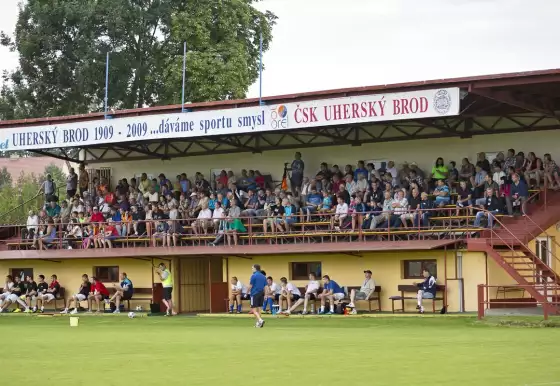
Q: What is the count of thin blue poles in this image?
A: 3